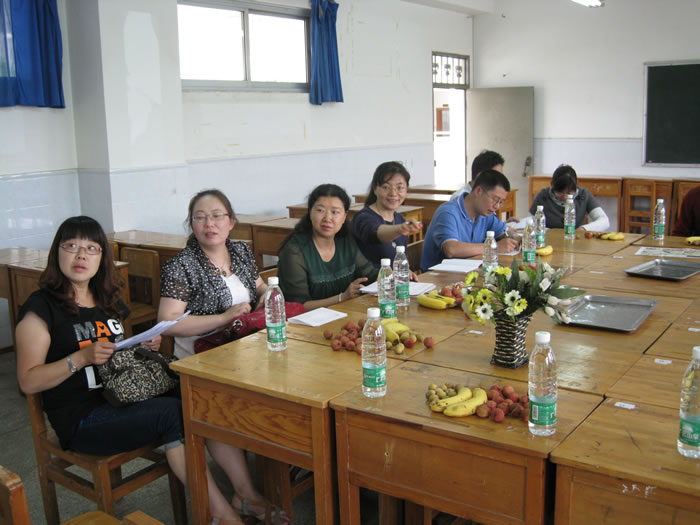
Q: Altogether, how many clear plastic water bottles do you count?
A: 11